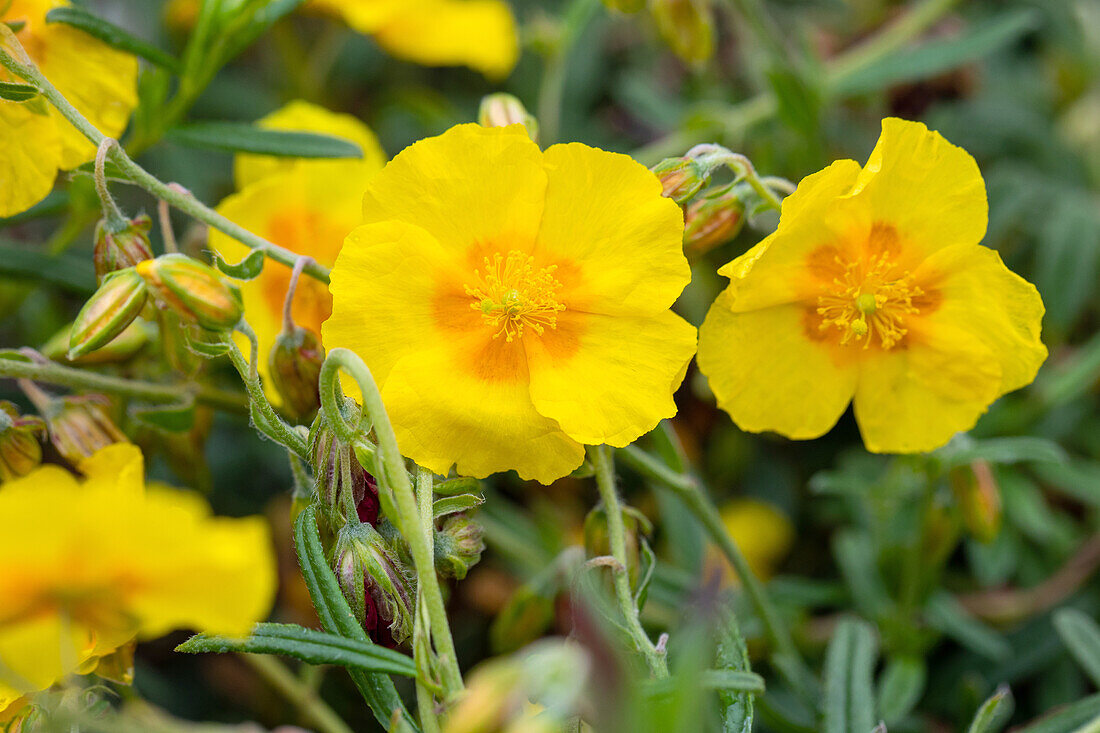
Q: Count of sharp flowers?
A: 2